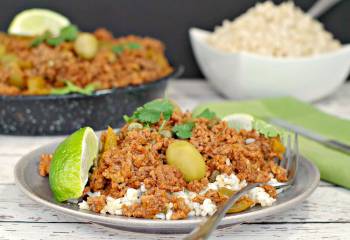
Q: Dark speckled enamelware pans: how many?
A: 1